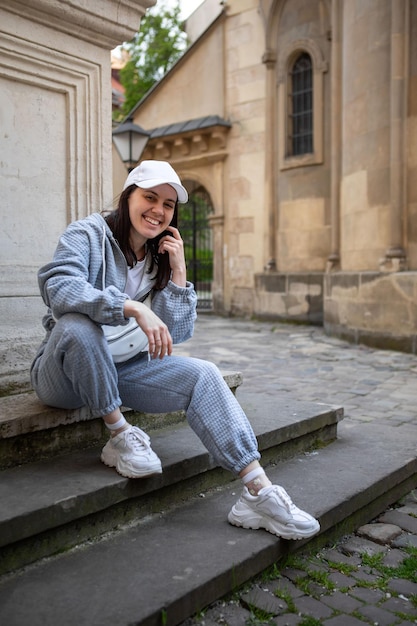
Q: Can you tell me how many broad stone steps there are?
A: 3